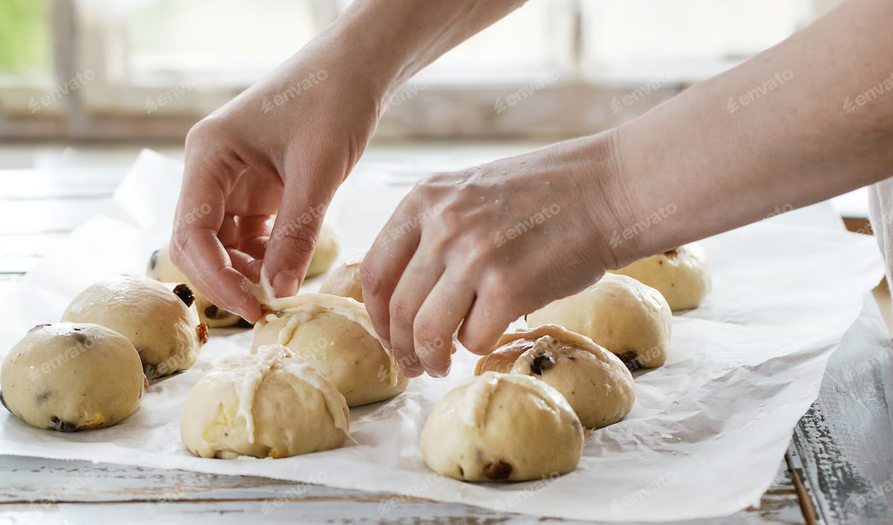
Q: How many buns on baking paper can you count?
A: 11